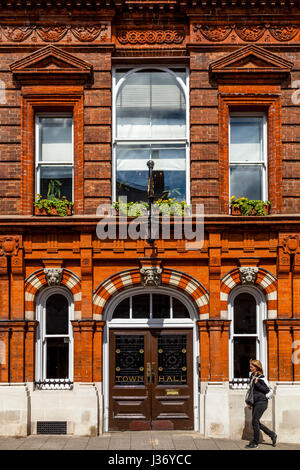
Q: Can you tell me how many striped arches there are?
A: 3